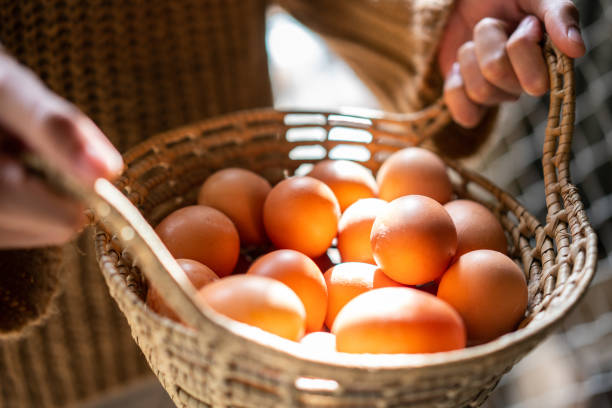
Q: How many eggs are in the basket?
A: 15